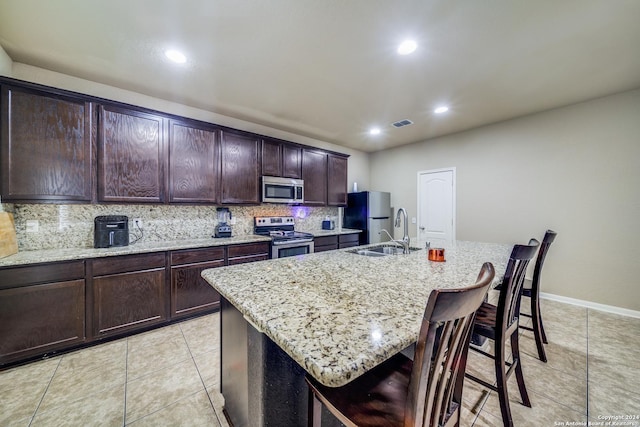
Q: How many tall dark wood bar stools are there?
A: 3